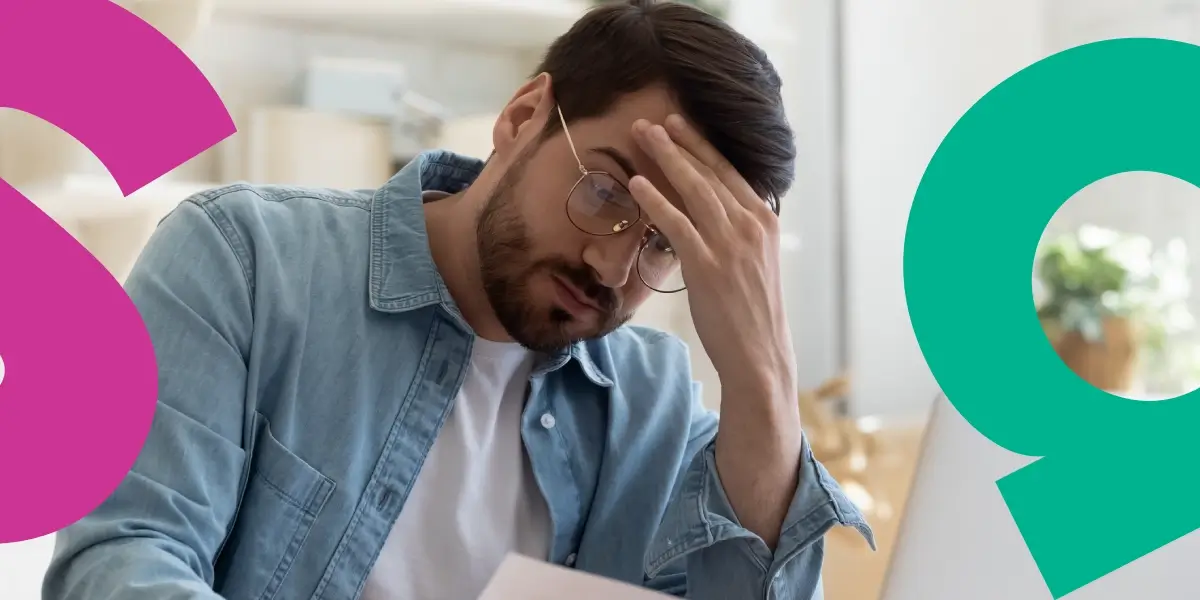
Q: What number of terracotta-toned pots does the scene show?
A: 1